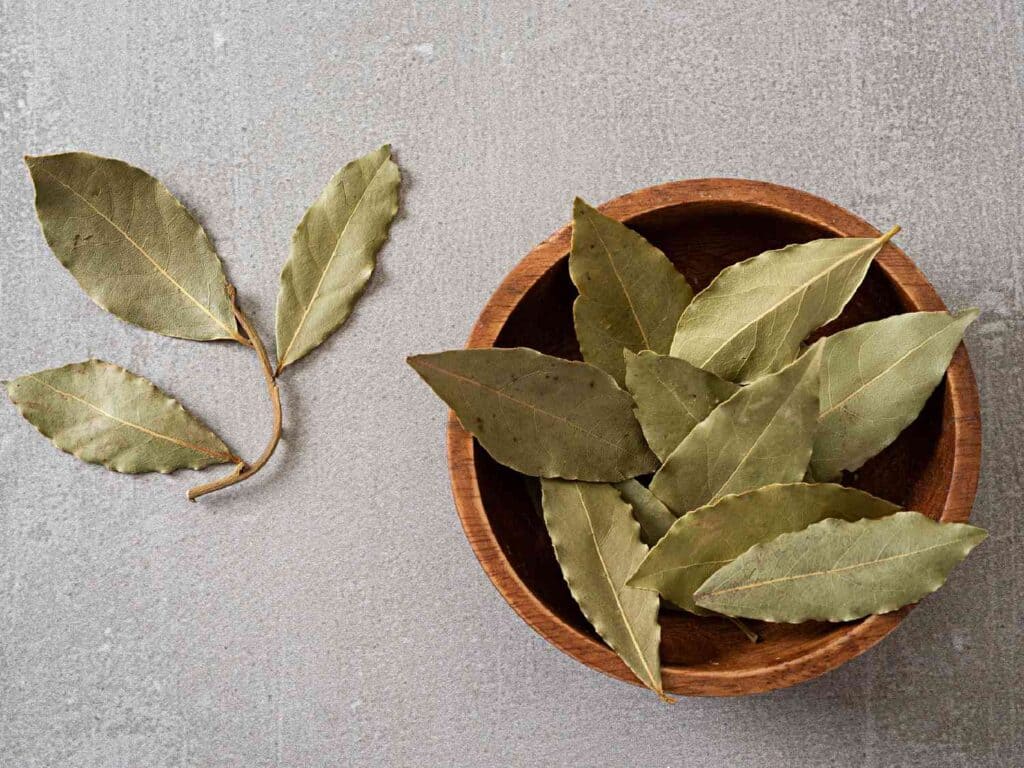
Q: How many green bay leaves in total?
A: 13